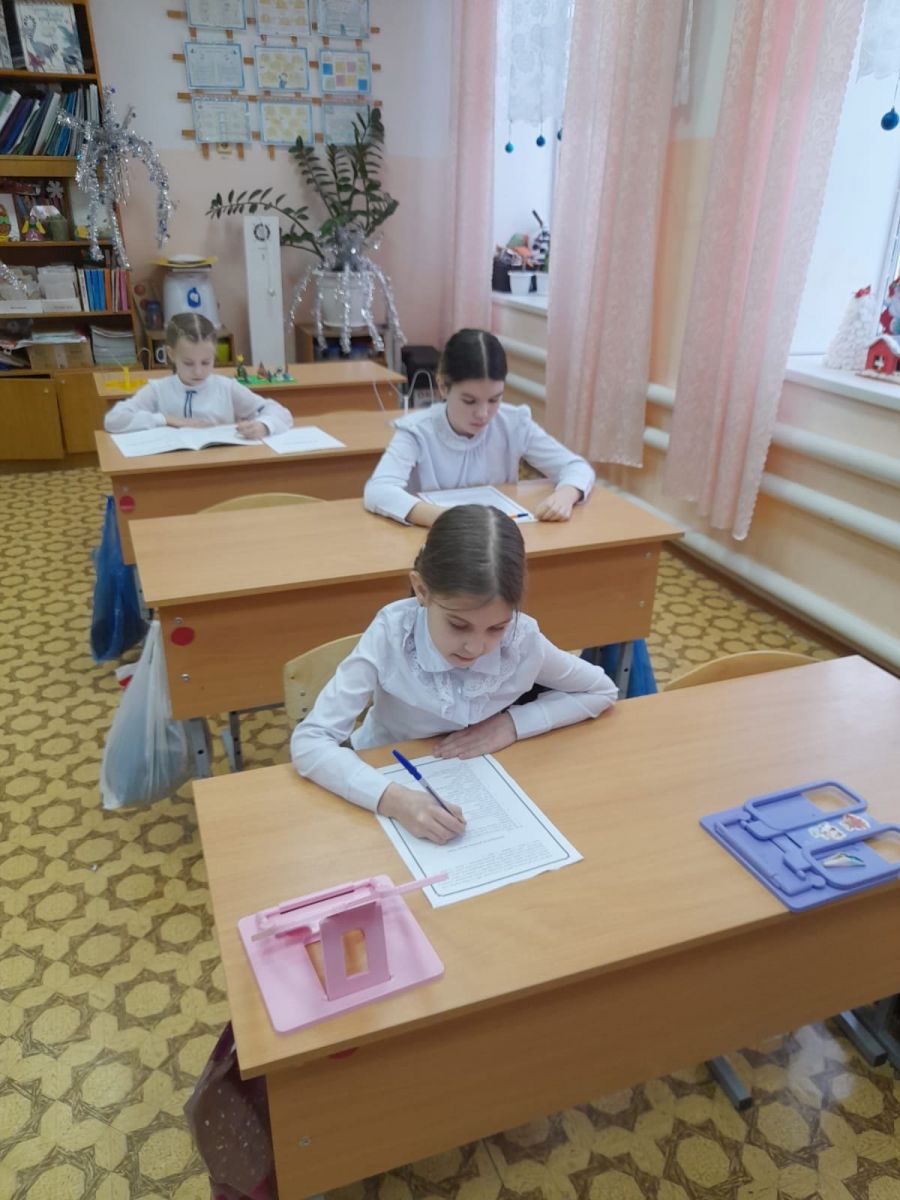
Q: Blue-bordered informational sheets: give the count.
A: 9